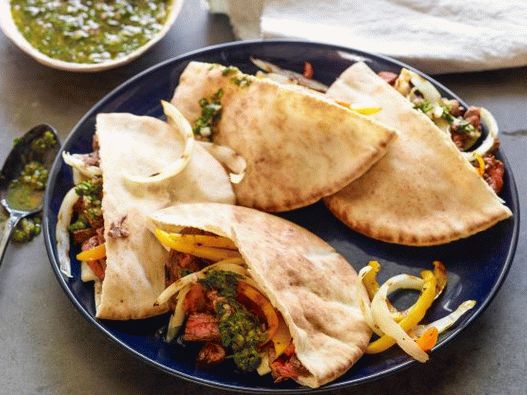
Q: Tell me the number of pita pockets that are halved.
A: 4